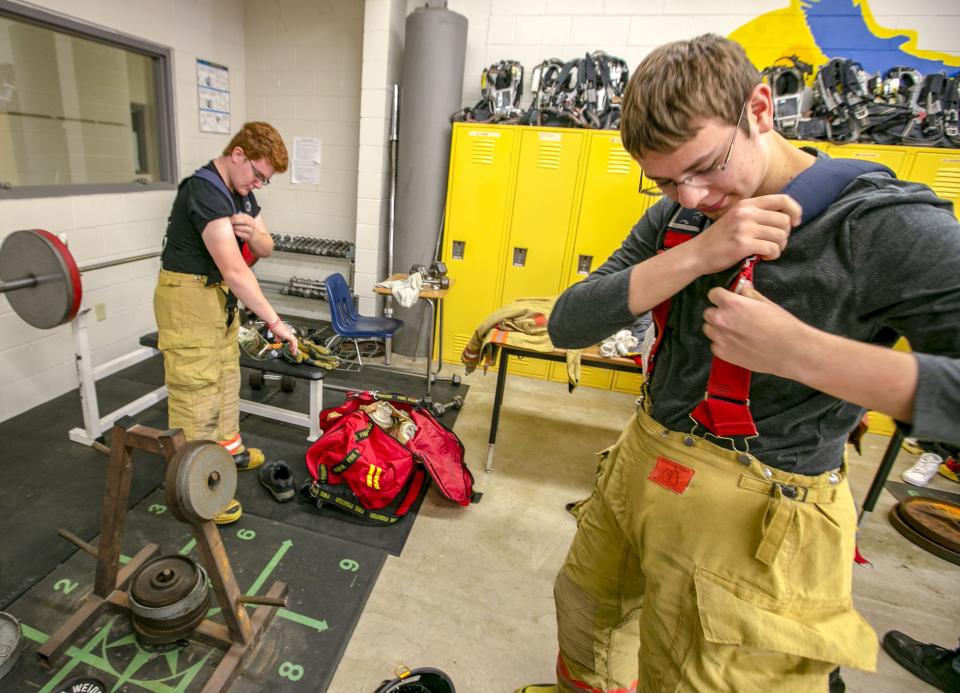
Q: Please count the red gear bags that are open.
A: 1